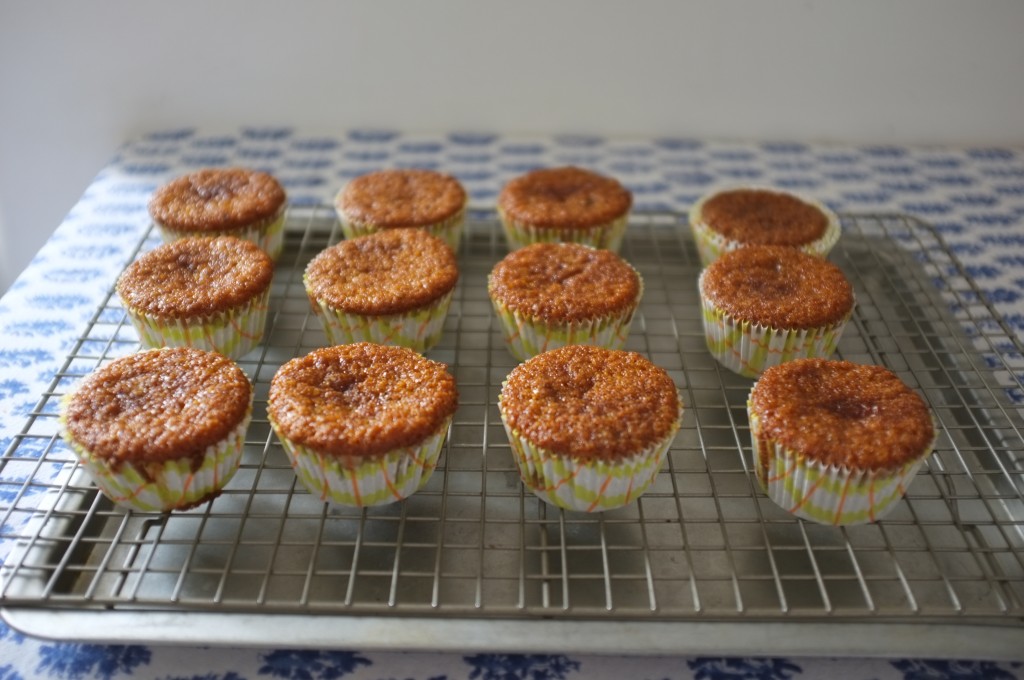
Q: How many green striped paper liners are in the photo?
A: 12